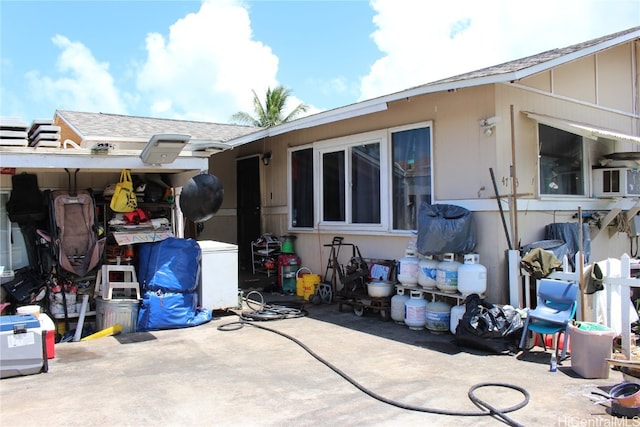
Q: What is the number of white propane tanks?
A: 8